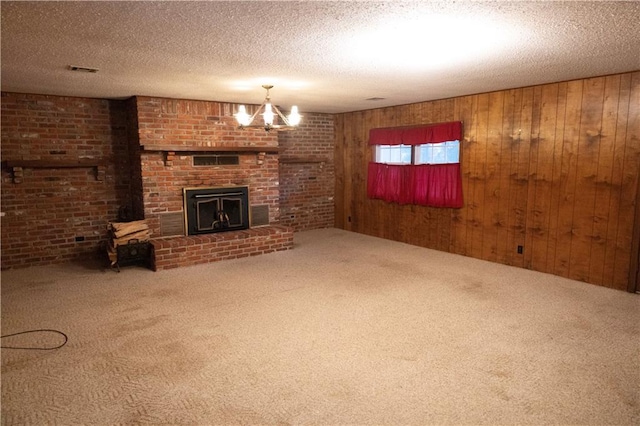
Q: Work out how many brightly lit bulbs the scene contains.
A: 3